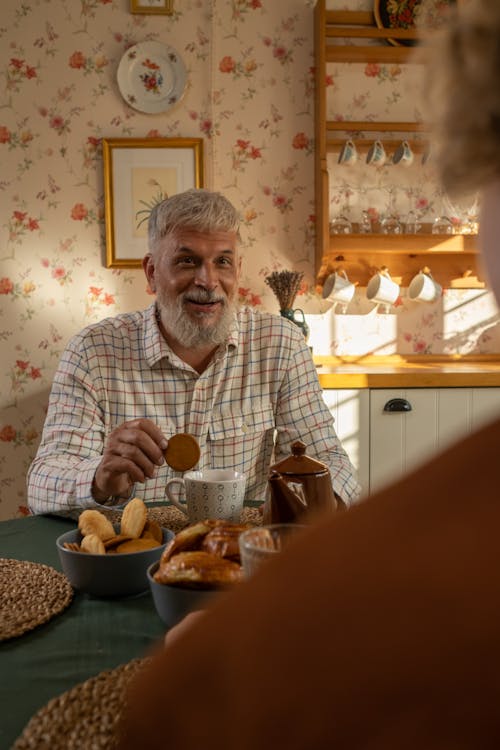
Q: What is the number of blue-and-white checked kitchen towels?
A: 0